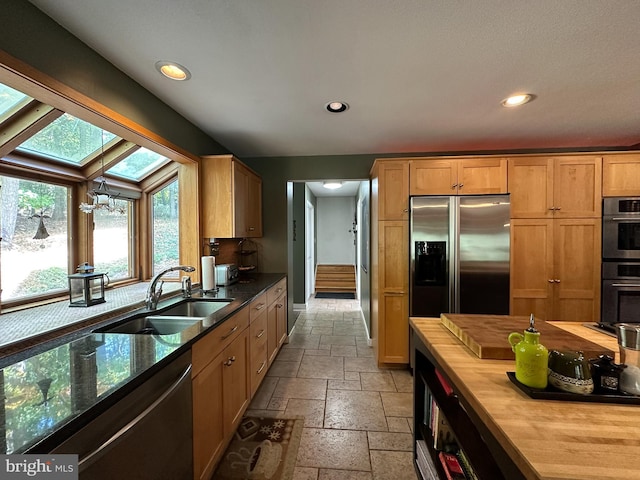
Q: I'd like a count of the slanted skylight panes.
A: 3